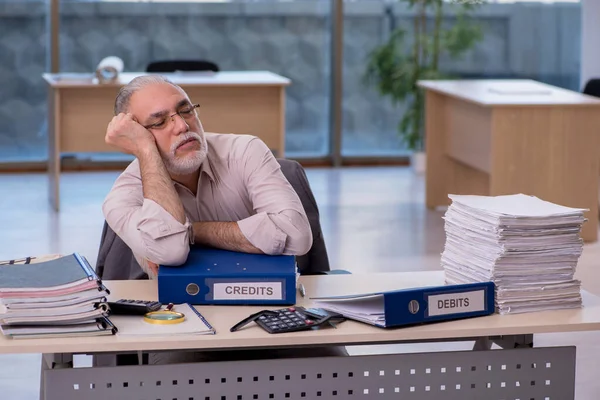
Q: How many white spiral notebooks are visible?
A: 1